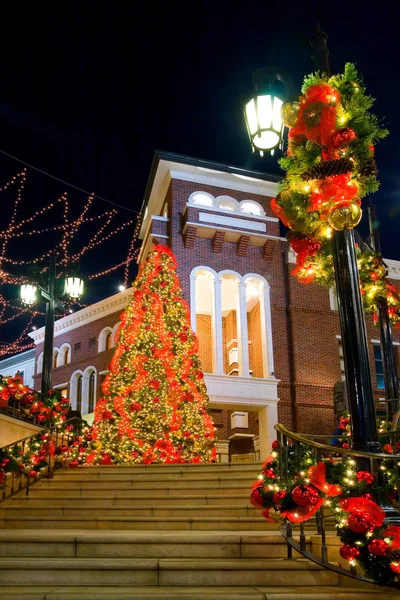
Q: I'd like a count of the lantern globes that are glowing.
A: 3